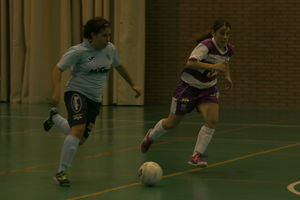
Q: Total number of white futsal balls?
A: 1